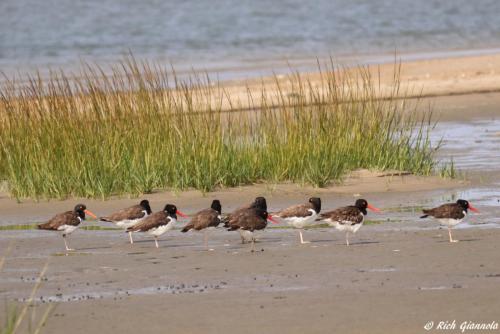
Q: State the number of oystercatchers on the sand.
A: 9